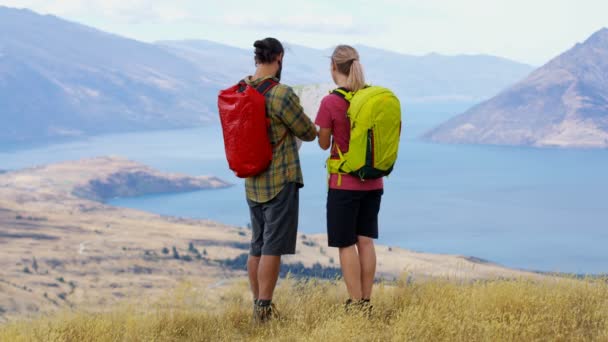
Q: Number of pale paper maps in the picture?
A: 1